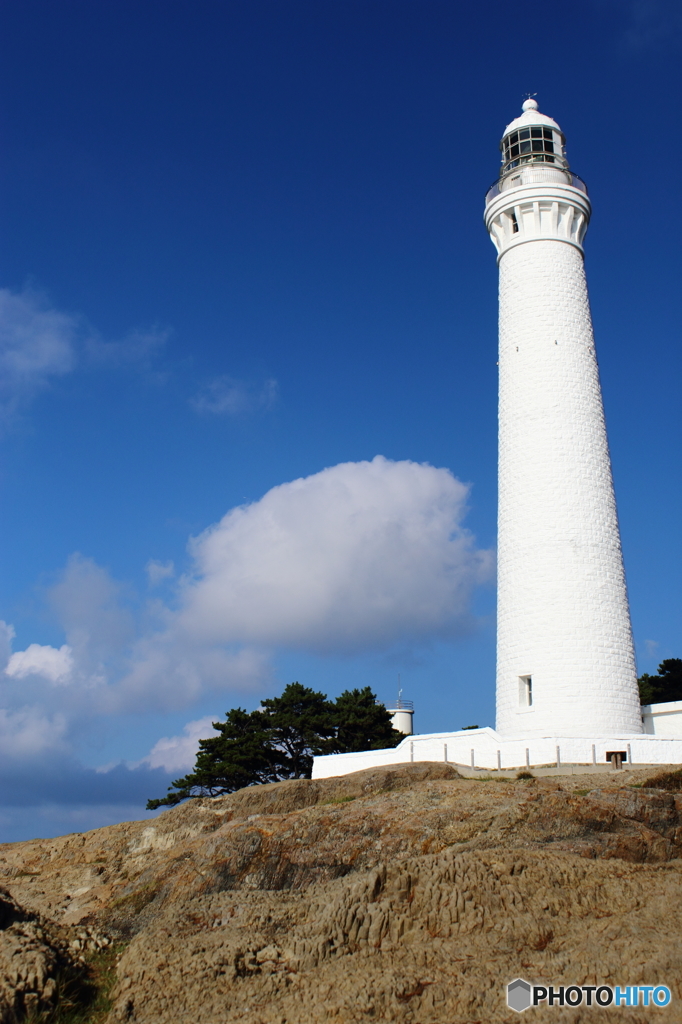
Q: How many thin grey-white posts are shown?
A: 8